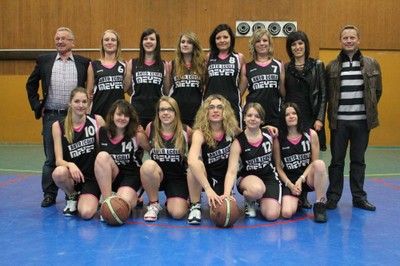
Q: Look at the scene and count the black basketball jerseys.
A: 11